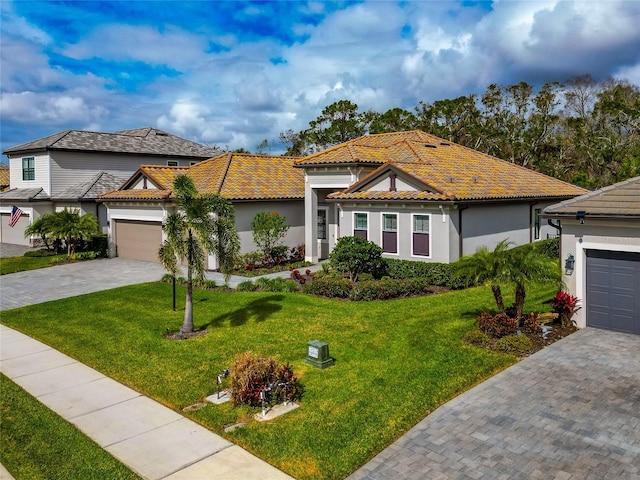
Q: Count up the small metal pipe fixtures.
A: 2